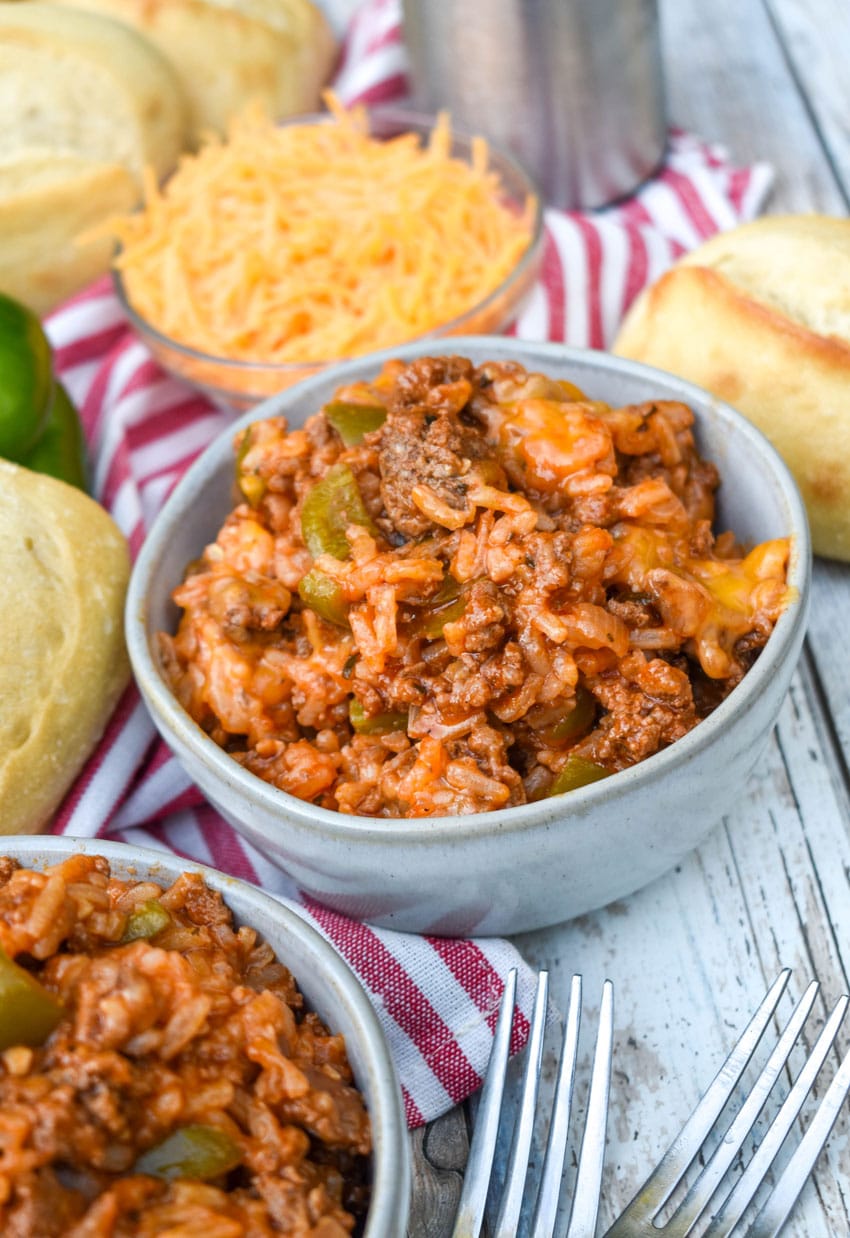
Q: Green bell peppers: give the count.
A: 2